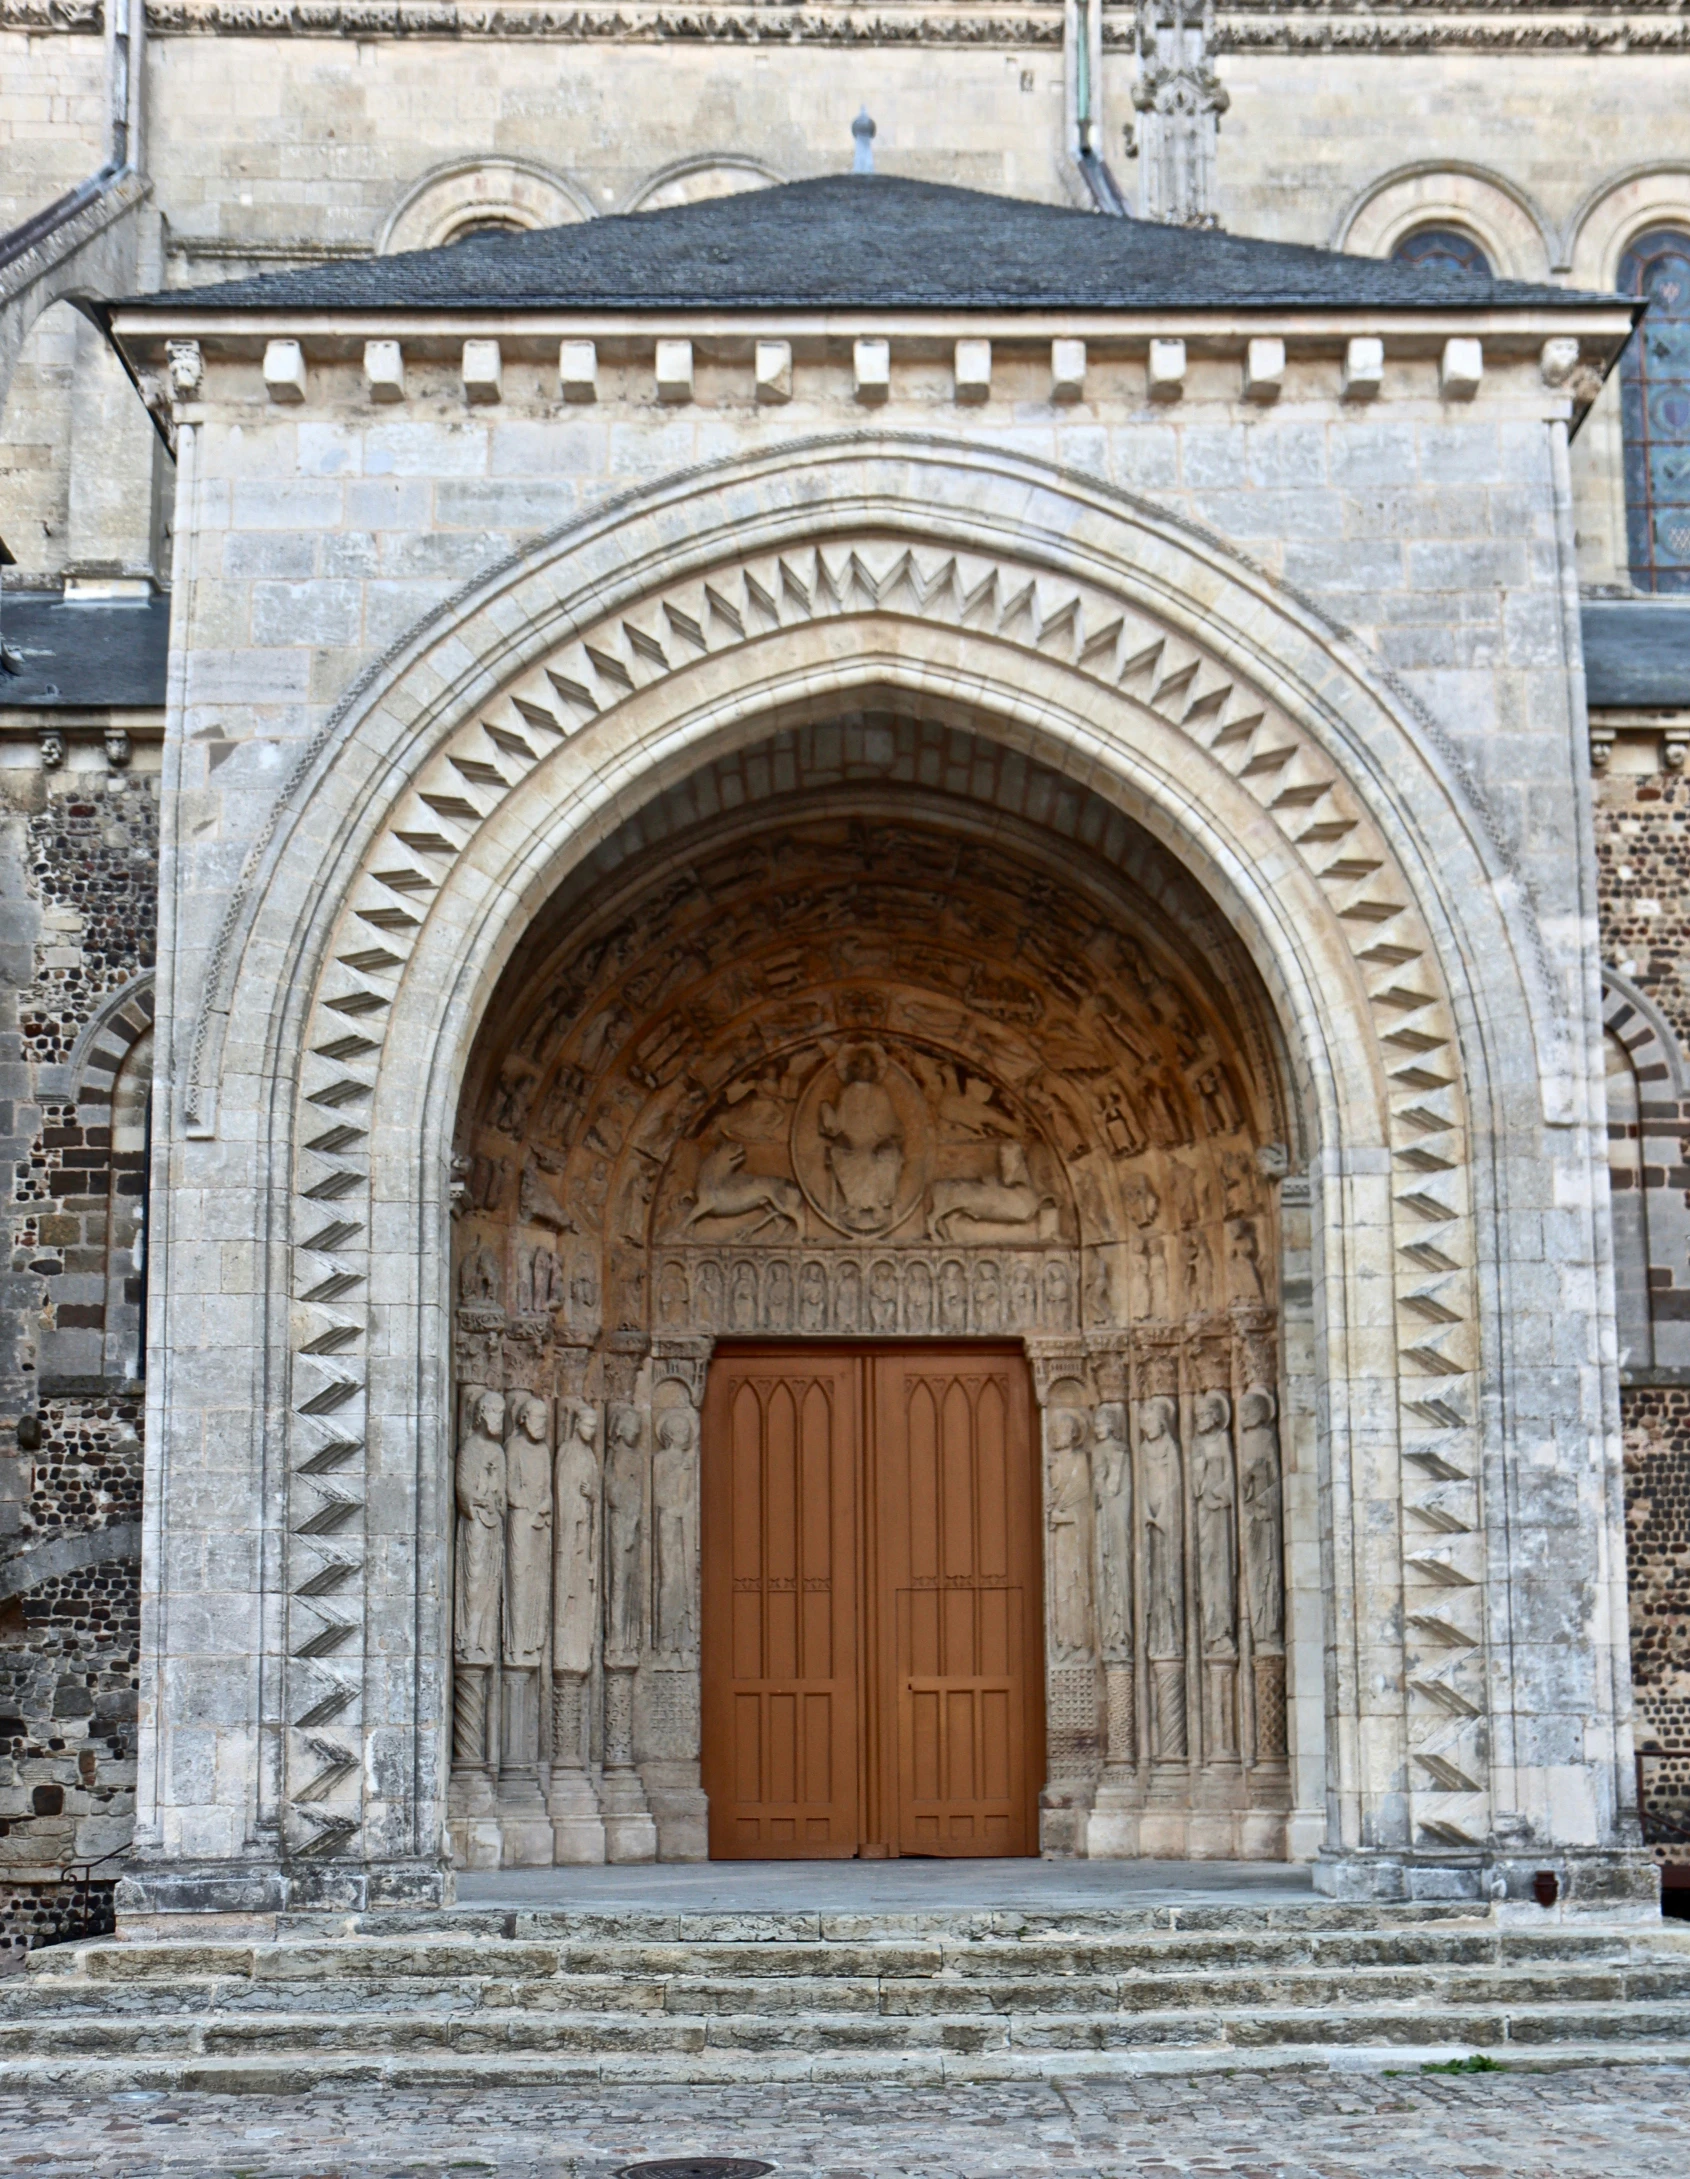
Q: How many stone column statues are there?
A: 10